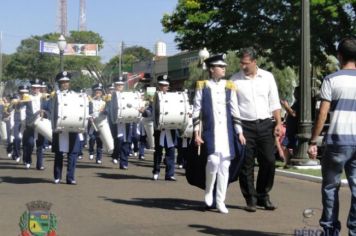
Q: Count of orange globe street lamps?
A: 0